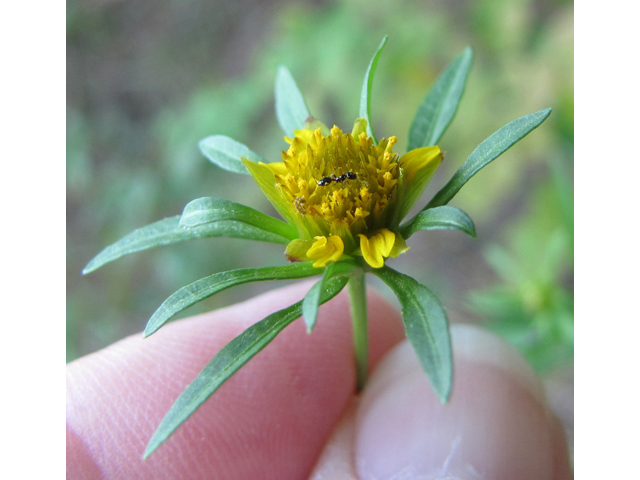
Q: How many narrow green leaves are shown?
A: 12